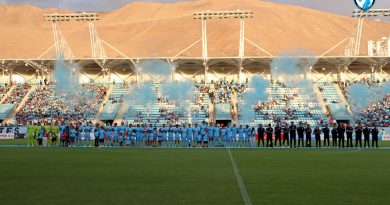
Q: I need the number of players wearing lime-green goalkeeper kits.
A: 4